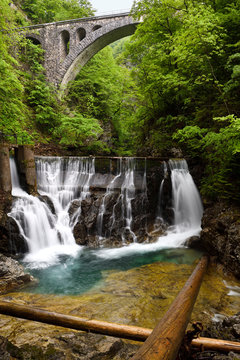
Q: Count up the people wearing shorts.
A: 0